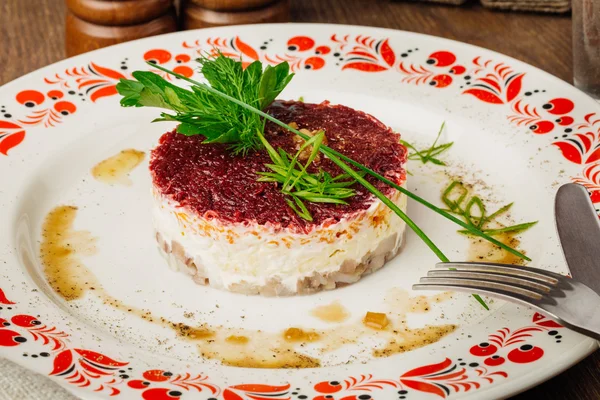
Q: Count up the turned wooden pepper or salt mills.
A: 2